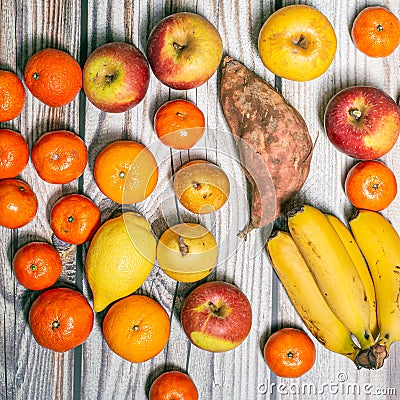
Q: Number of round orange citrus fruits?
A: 15